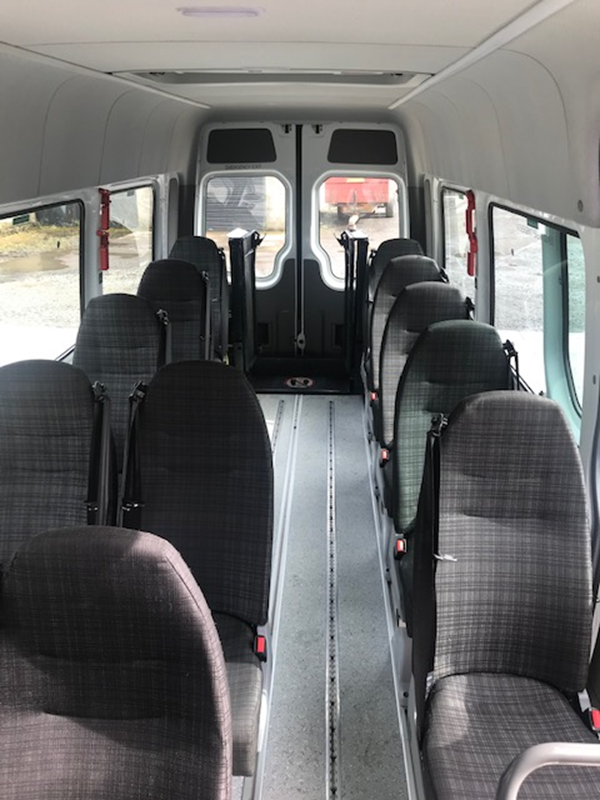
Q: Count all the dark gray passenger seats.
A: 11